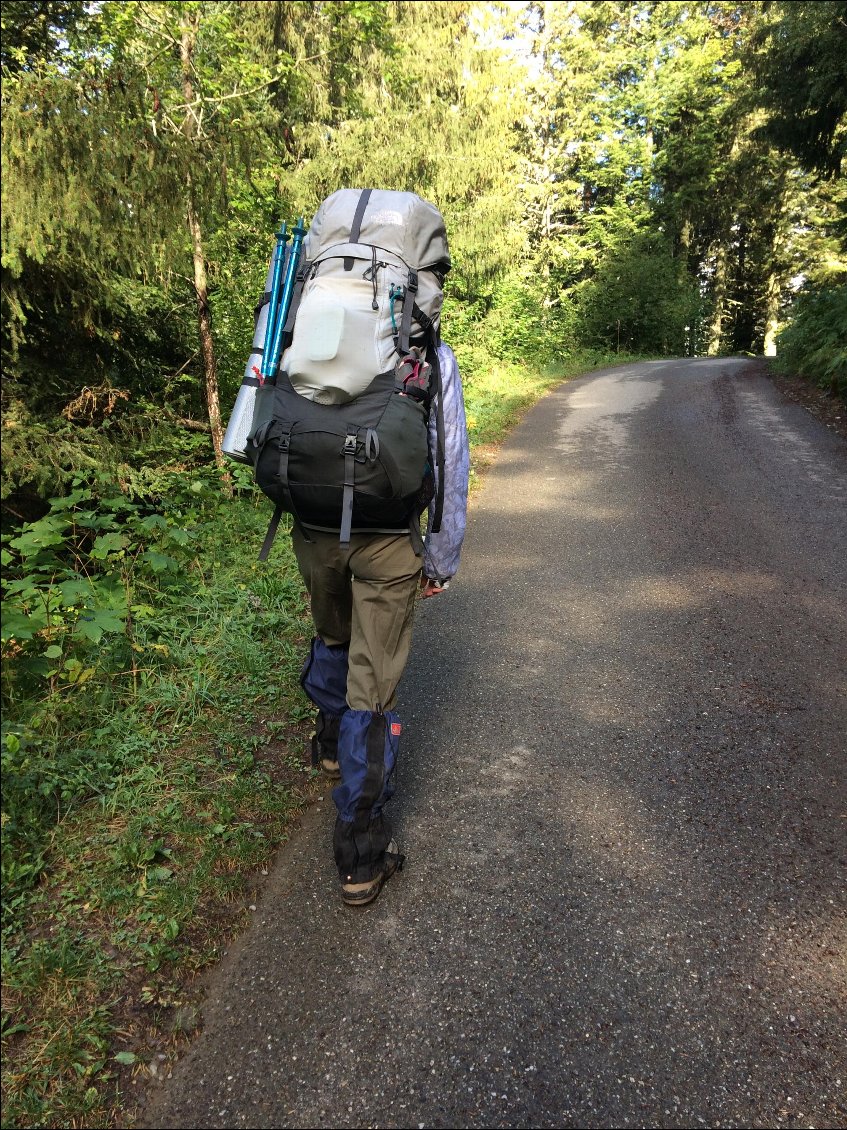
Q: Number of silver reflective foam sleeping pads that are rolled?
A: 1